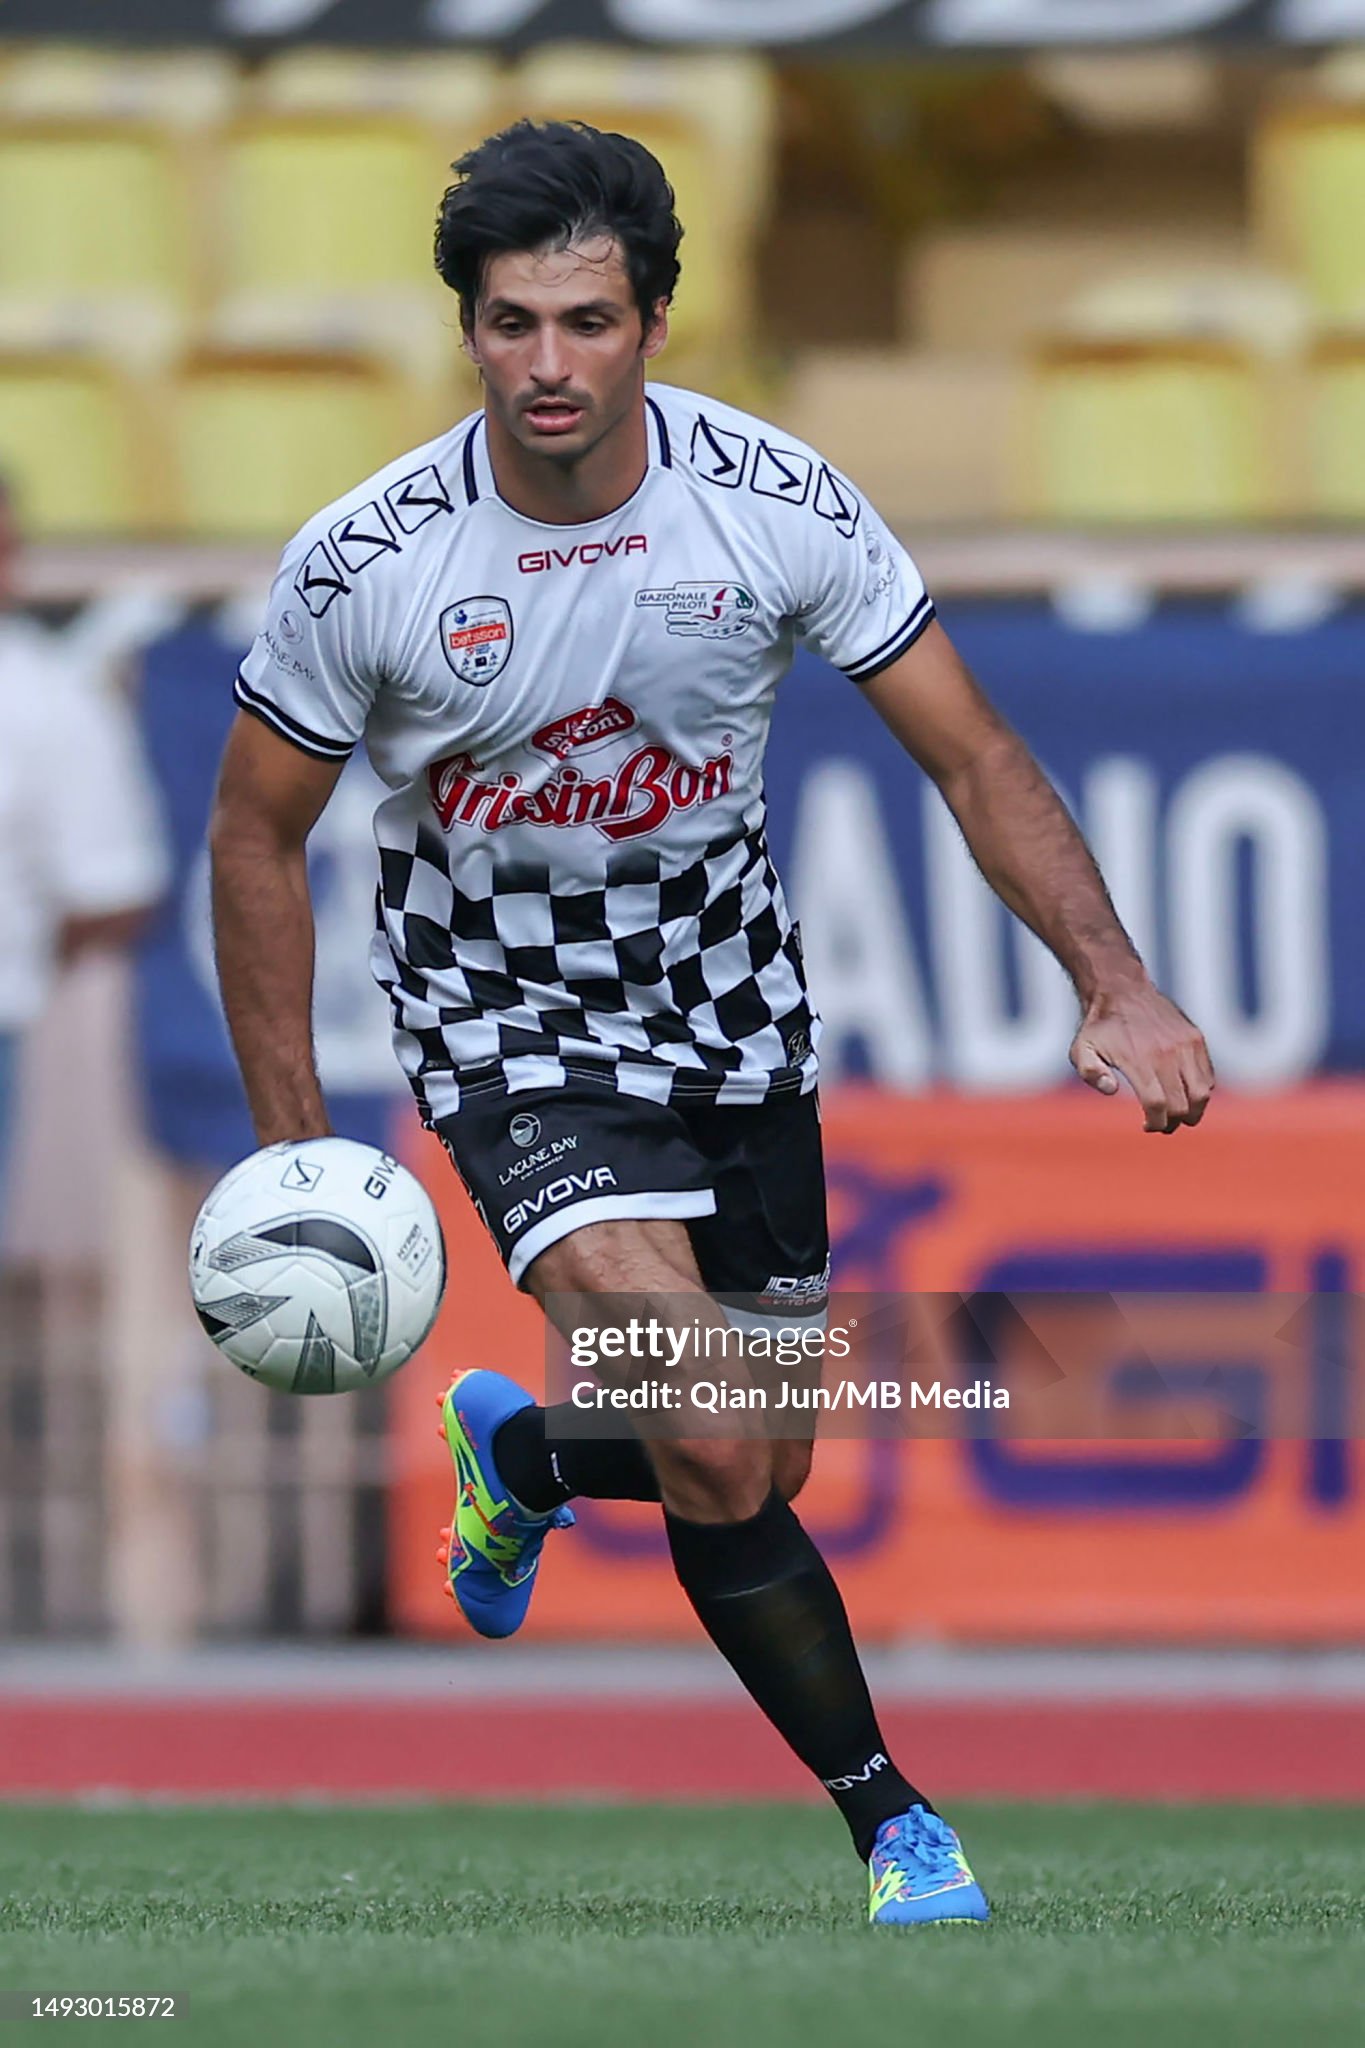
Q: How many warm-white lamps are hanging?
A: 0